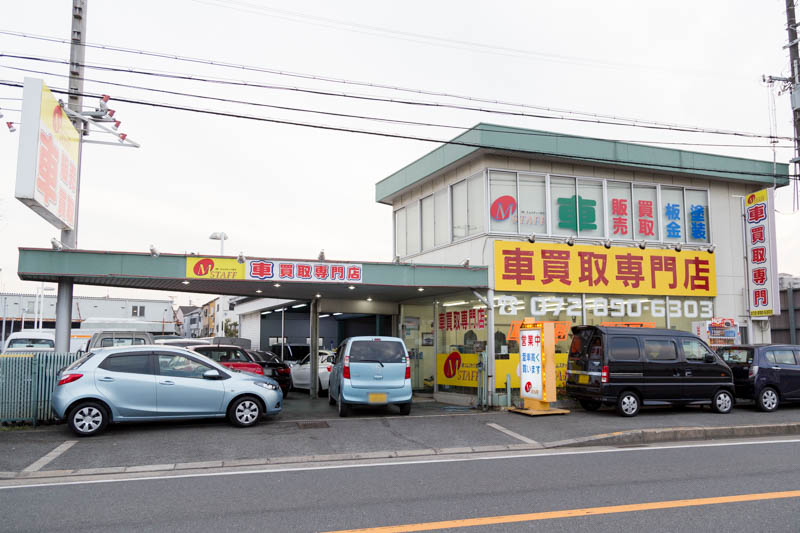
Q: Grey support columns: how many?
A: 2